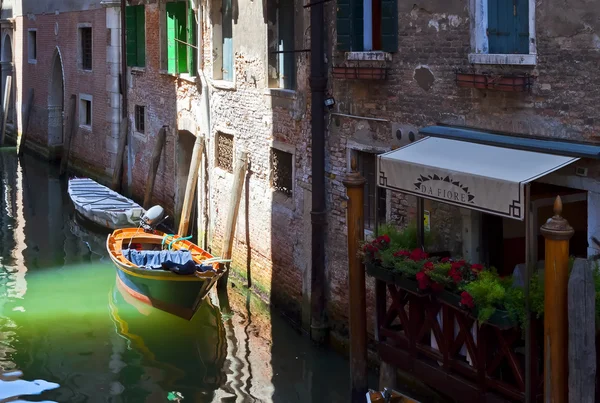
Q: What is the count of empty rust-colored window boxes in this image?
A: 2